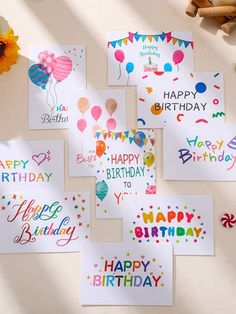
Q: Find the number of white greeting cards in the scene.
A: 10